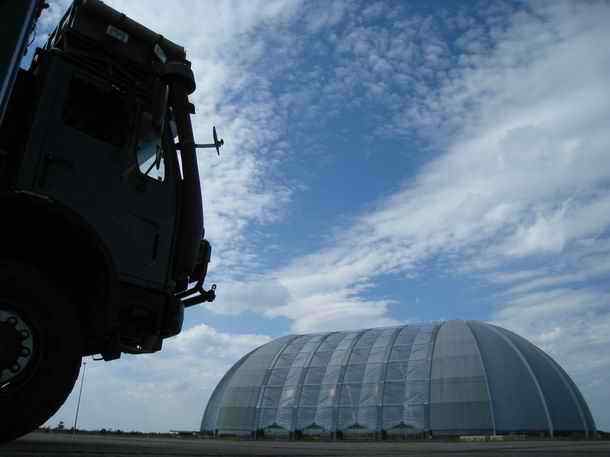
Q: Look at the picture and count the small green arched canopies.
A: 4